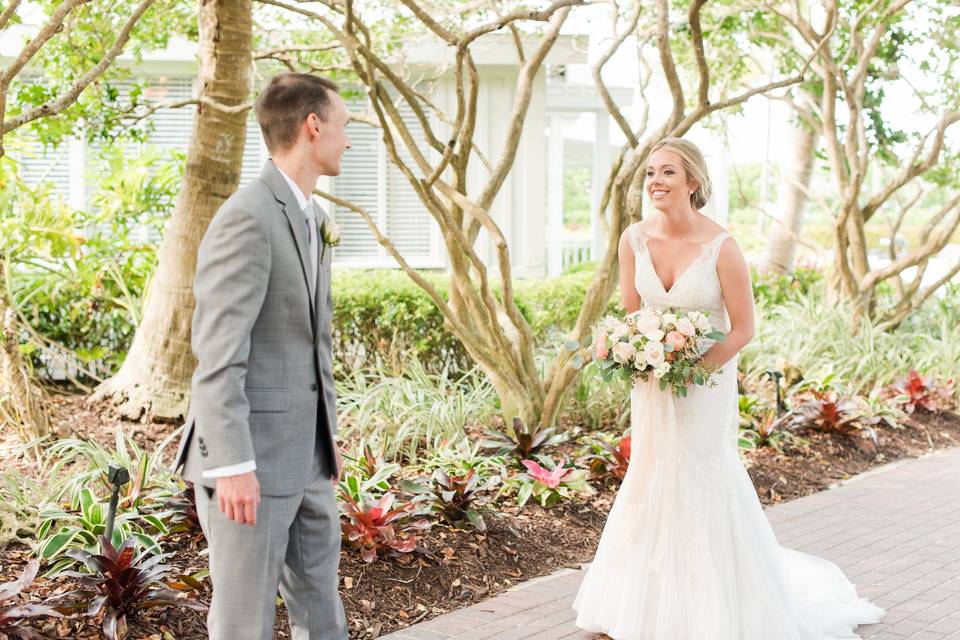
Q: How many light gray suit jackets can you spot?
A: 1